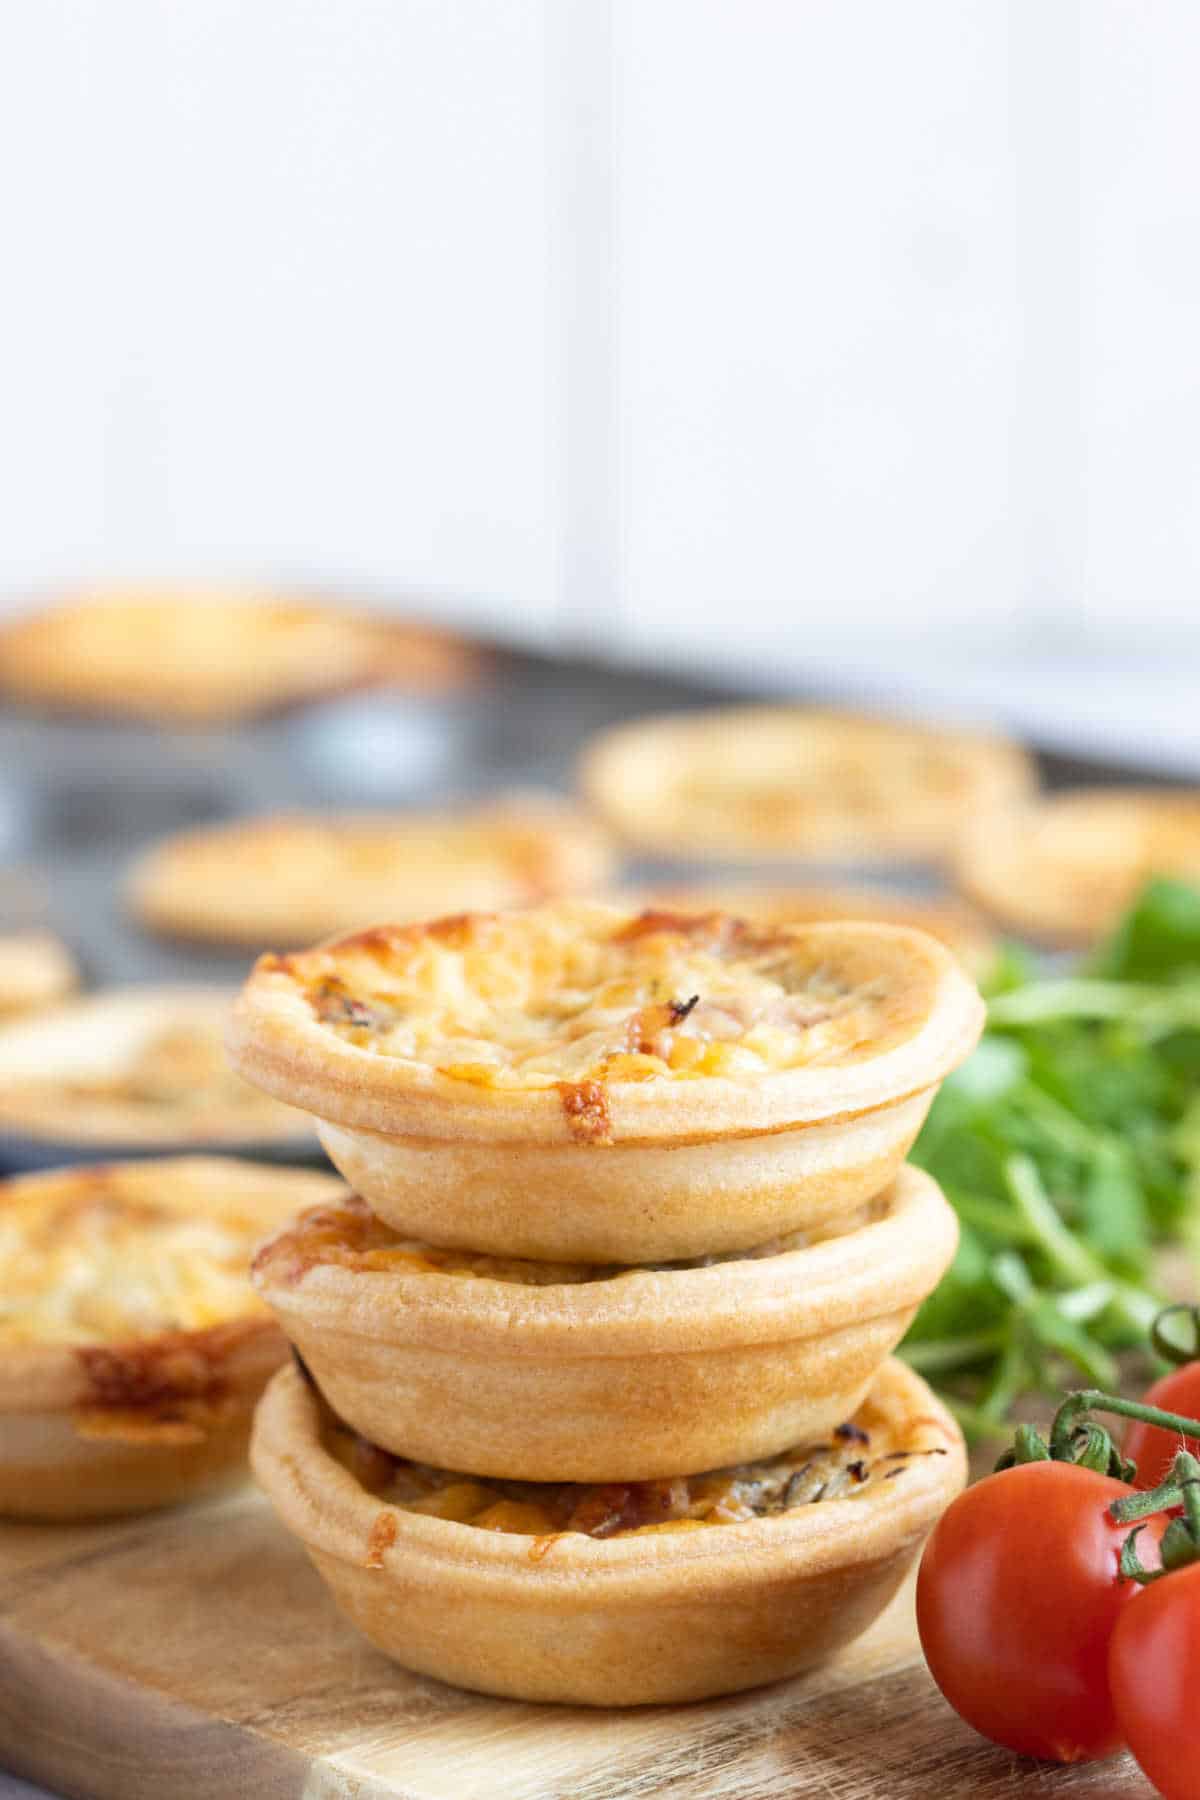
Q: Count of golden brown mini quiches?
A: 11